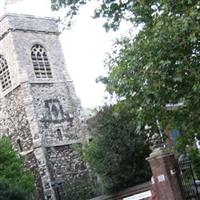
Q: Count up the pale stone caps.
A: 1